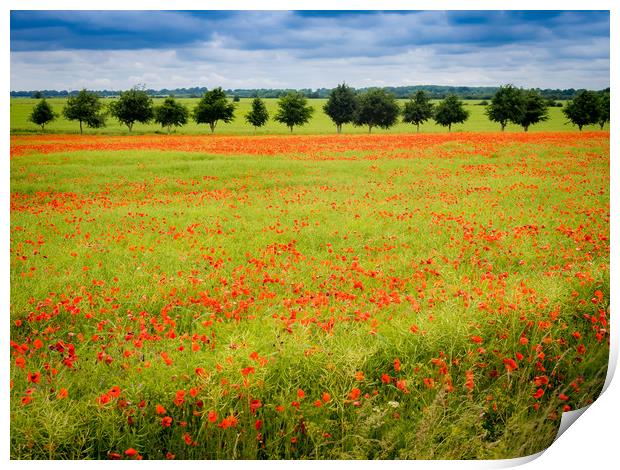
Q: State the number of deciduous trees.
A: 15